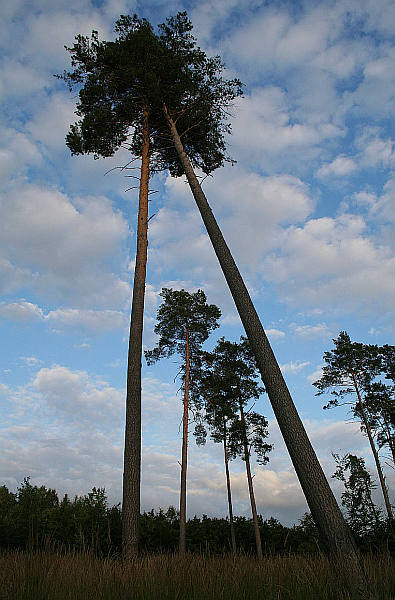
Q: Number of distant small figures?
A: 0